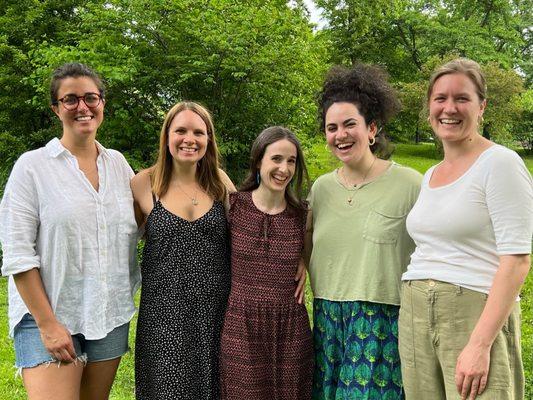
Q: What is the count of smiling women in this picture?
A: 5